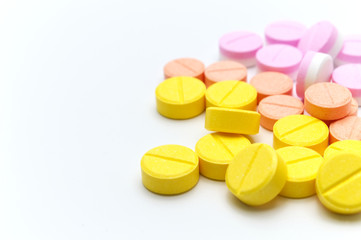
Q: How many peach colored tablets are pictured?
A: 7